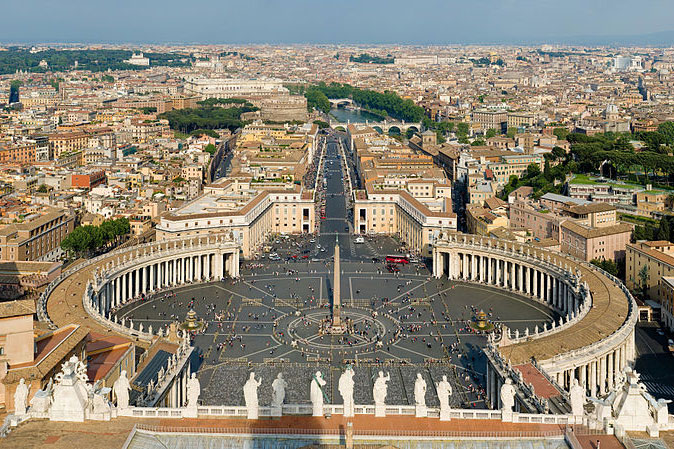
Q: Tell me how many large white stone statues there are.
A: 12